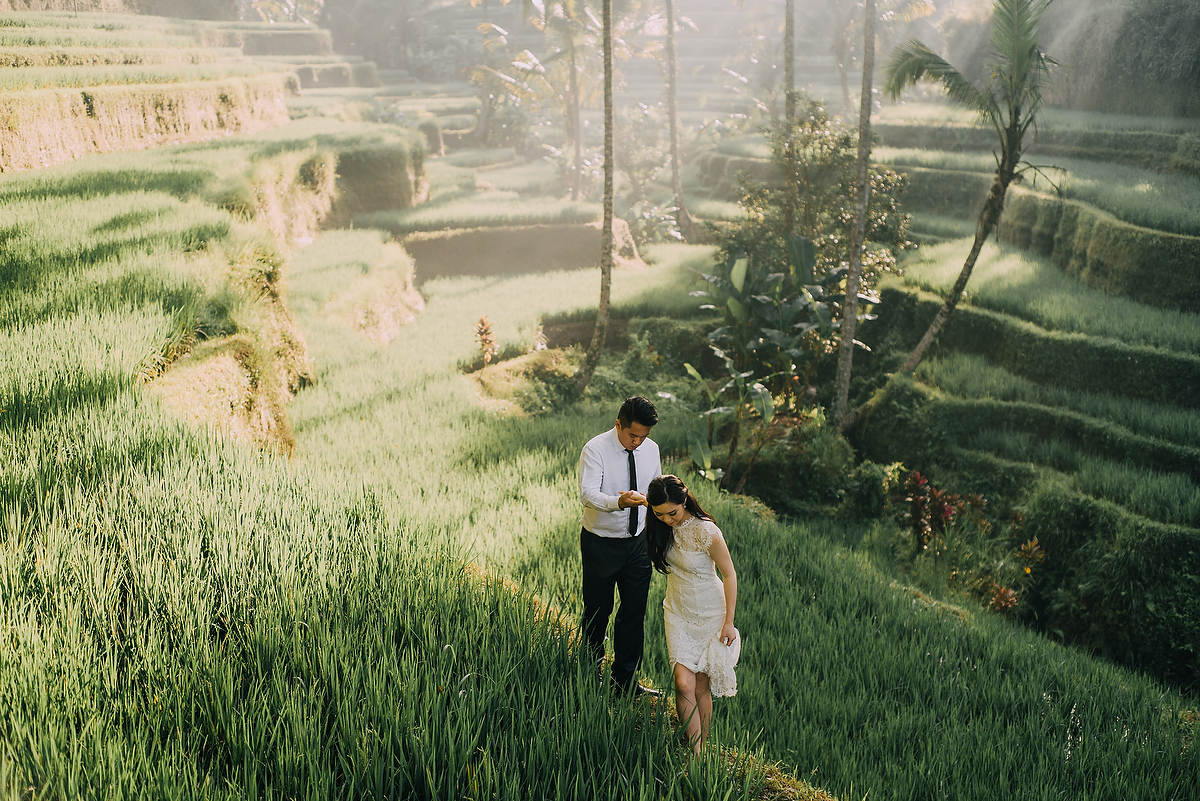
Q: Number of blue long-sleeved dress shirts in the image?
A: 0